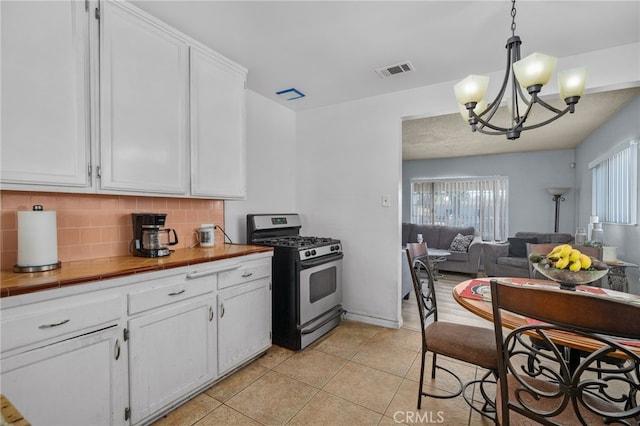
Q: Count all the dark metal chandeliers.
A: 1